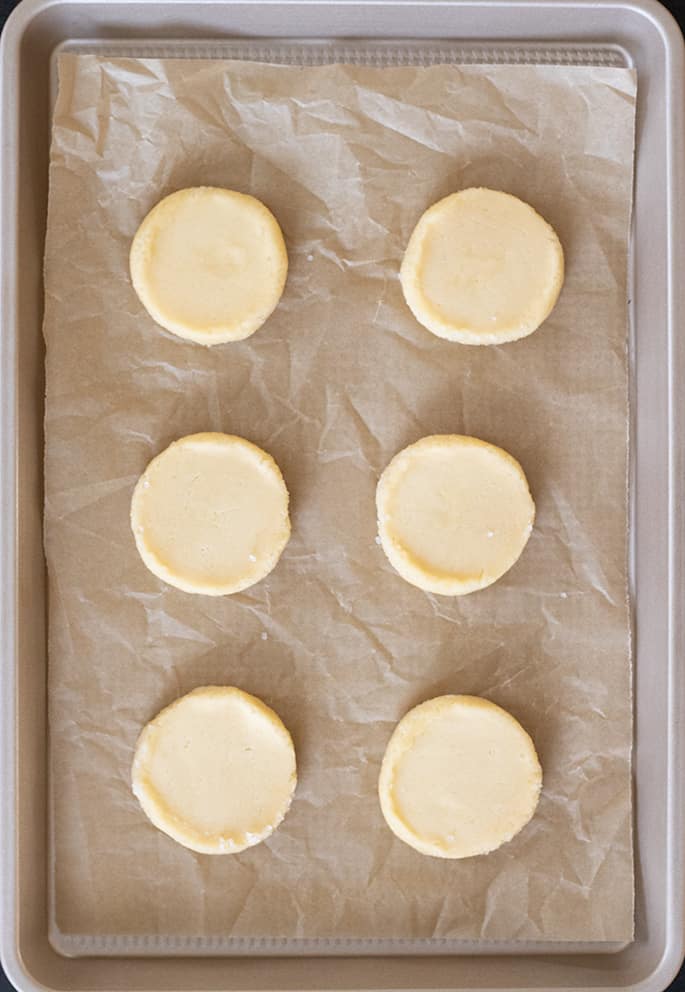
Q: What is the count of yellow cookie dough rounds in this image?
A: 6